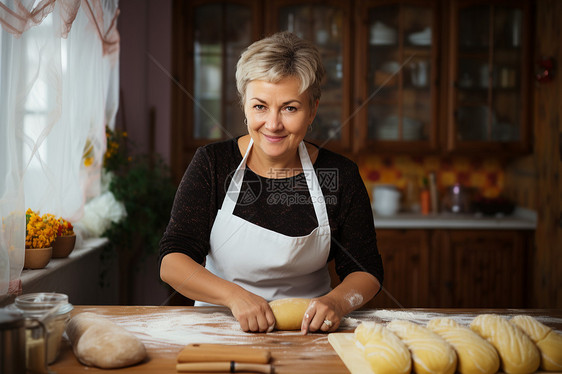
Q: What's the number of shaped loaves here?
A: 5